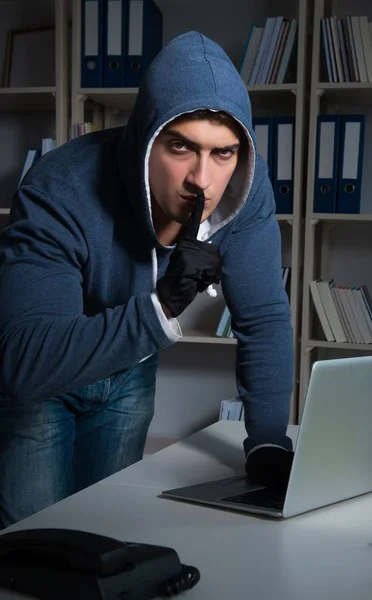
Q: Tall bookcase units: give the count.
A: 3